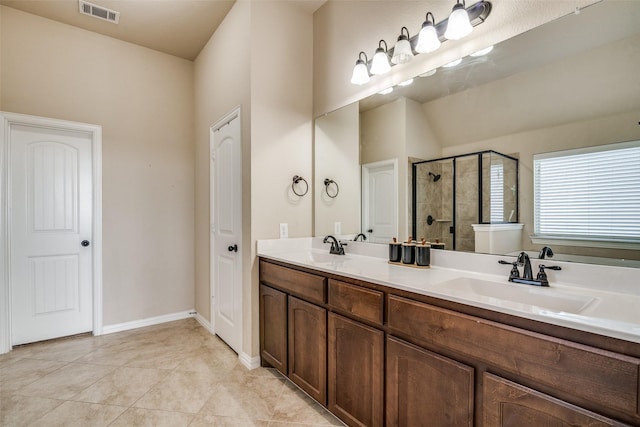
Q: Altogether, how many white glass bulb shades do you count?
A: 5